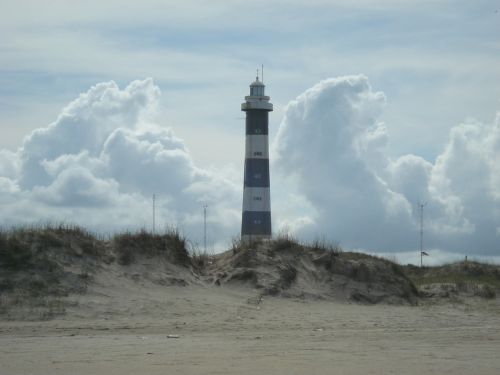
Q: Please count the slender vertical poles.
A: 3